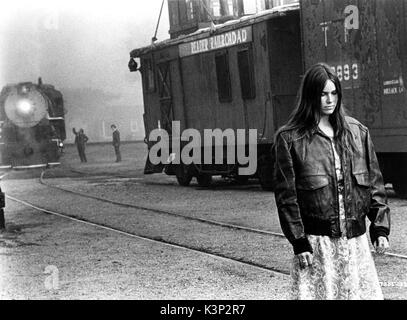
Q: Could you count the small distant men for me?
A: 2